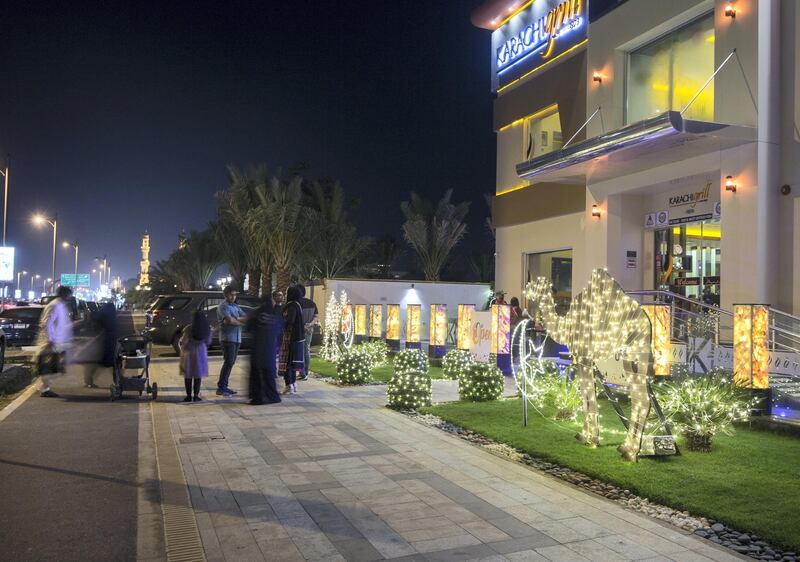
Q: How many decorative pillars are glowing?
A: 10